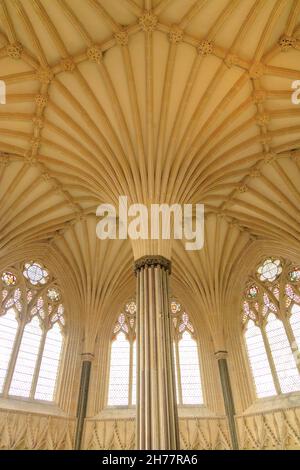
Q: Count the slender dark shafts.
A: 2